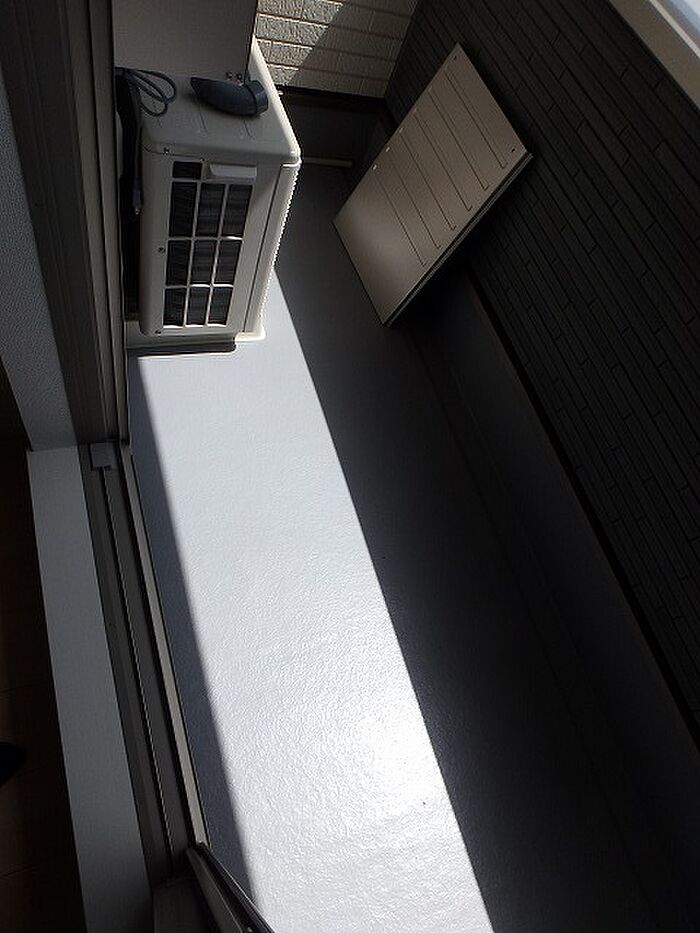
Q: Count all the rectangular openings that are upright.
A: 9